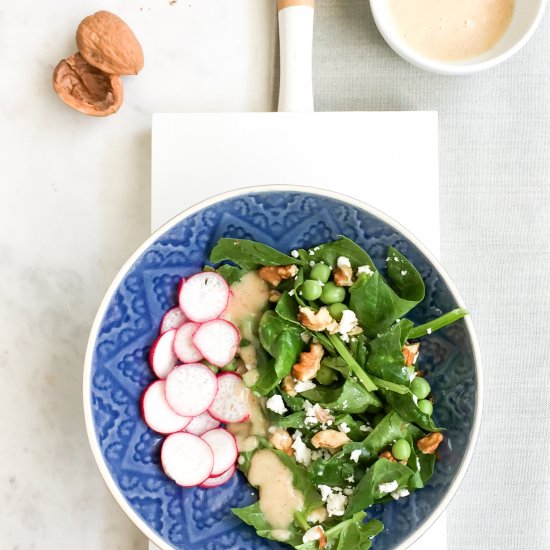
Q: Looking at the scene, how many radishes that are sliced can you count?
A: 12